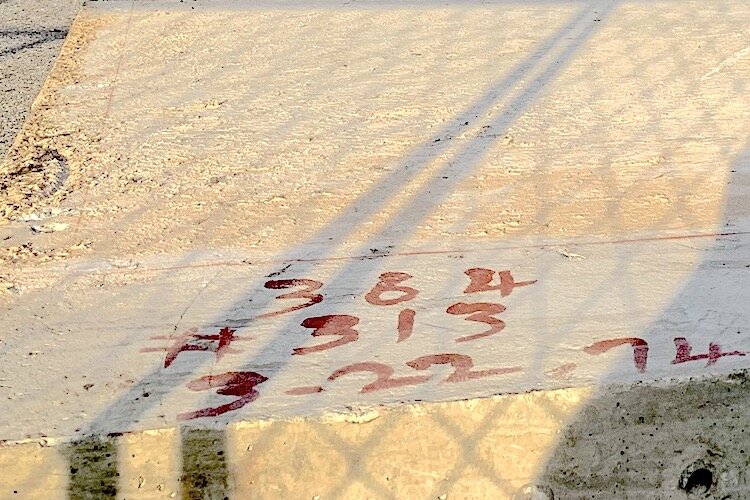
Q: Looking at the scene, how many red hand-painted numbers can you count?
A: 11